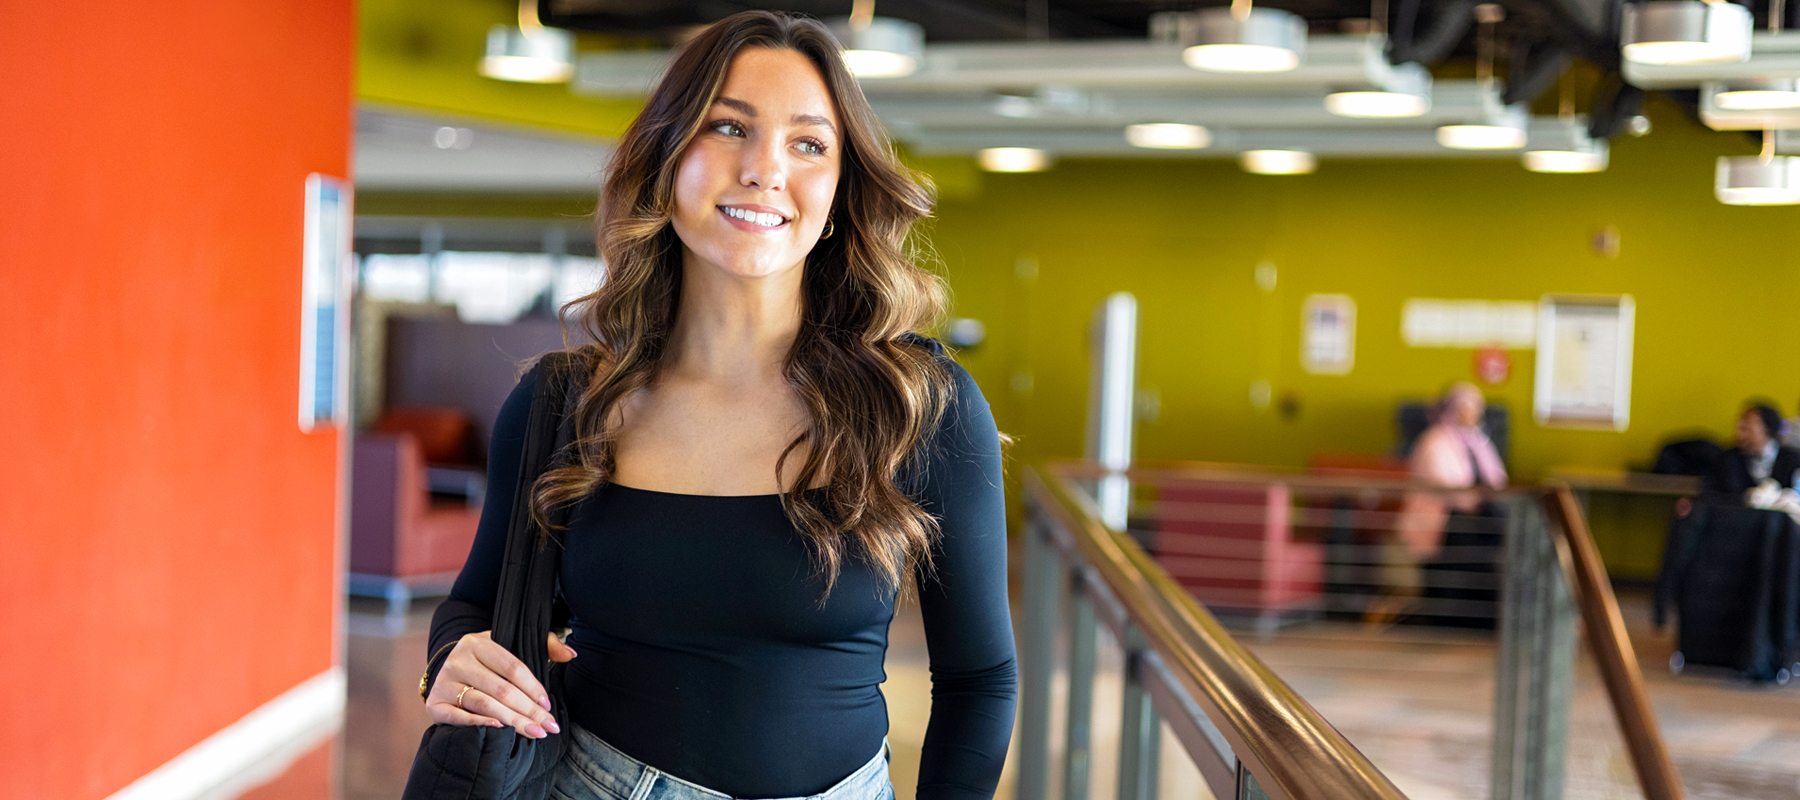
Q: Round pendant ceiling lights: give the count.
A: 12